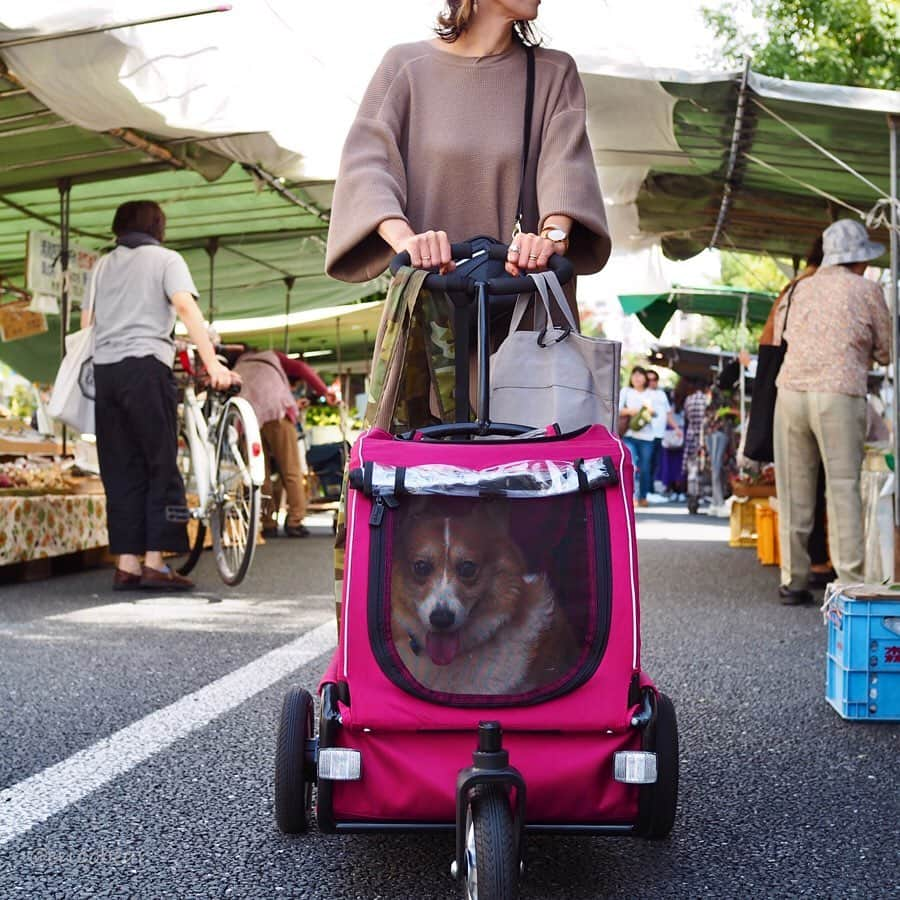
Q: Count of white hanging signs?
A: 1